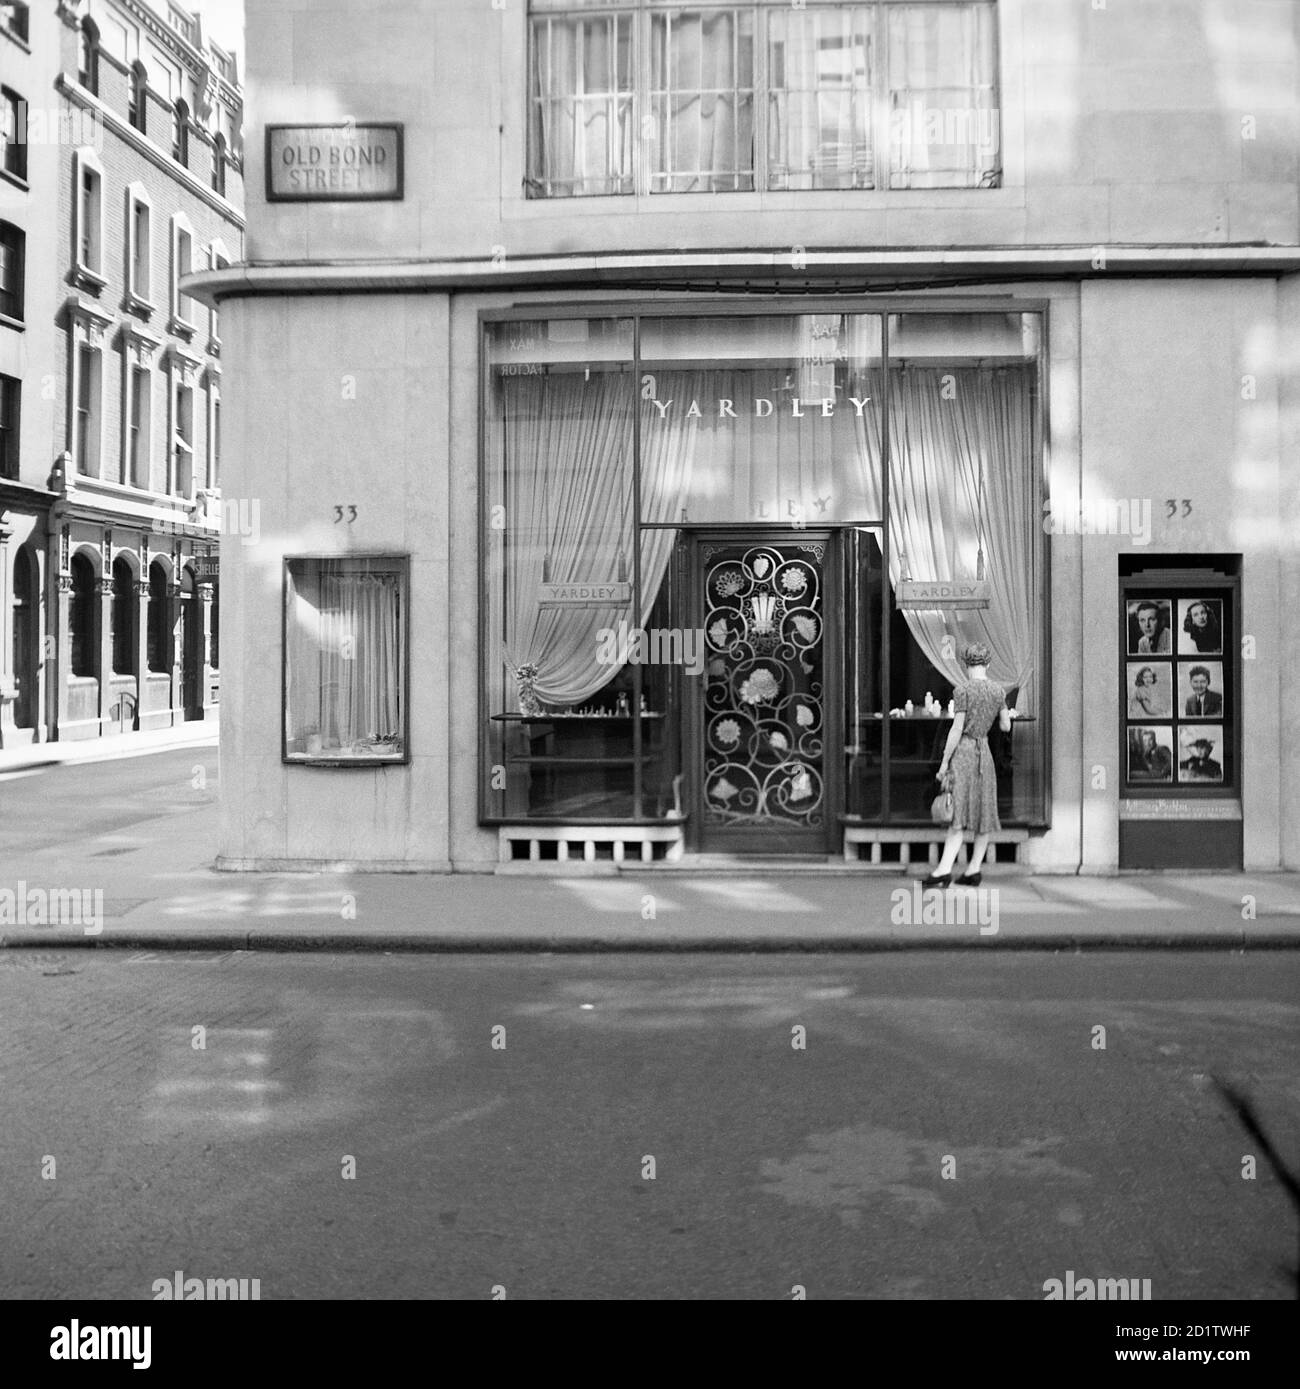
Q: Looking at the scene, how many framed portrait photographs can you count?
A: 6